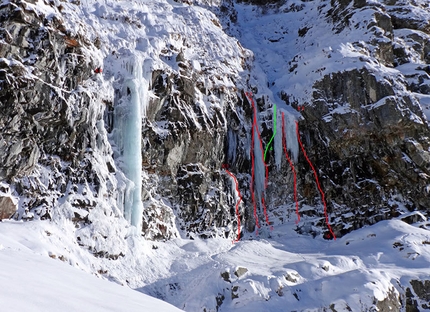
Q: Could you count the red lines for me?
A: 5